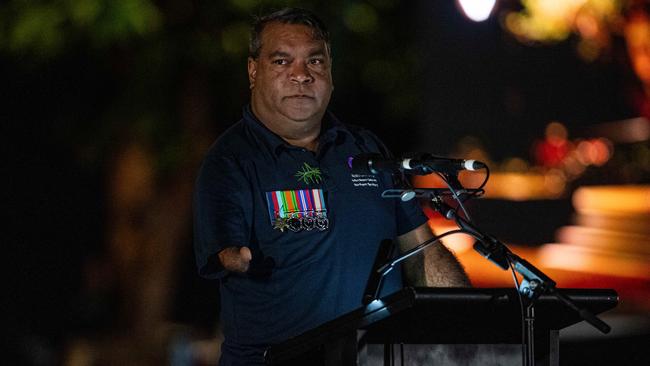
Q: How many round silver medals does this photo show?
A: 3